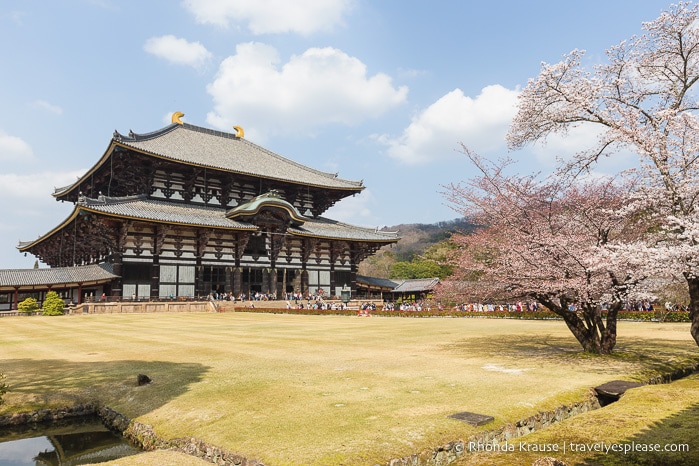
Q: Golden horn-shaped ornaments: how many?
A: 2